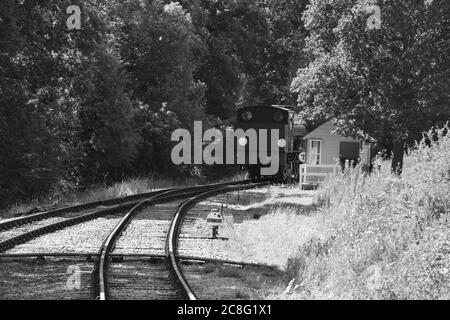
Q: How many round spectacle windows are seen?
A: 2